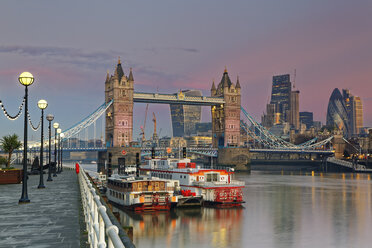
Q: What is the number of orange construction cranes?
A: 2